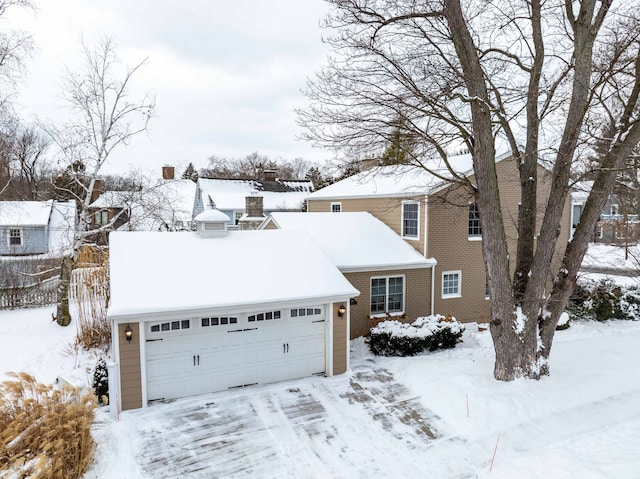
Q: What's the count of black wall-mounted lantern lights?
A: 2